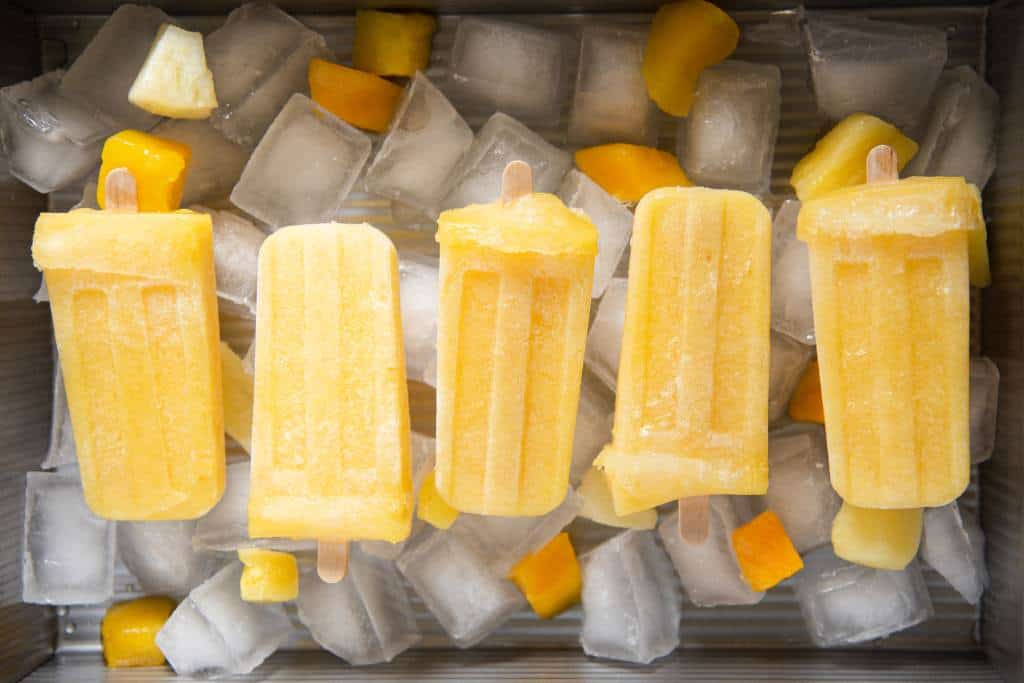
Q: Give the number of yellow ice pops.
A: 5